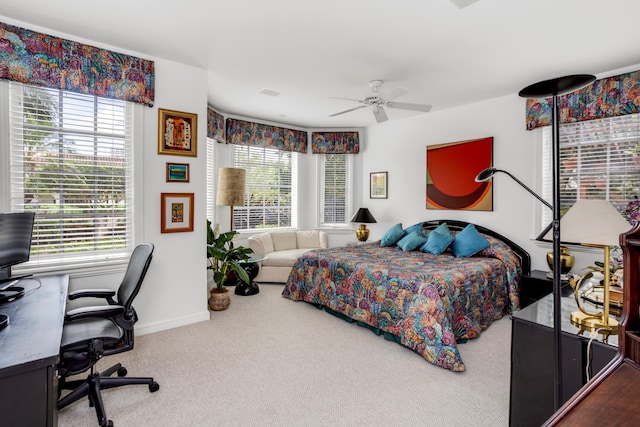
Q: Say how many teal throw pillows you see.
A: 6